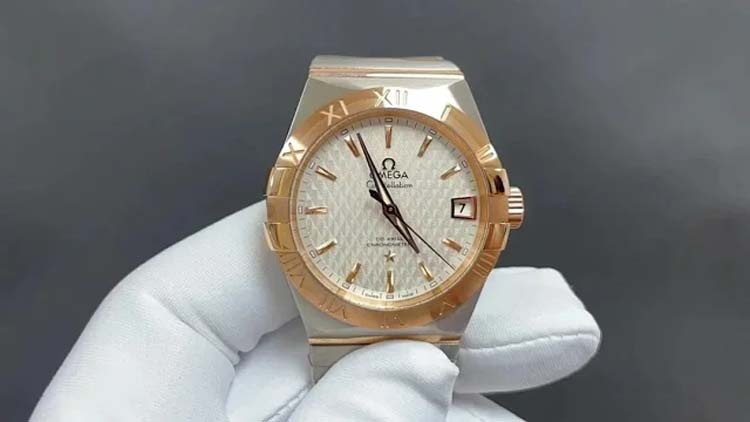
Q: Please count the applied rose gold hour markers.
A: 11